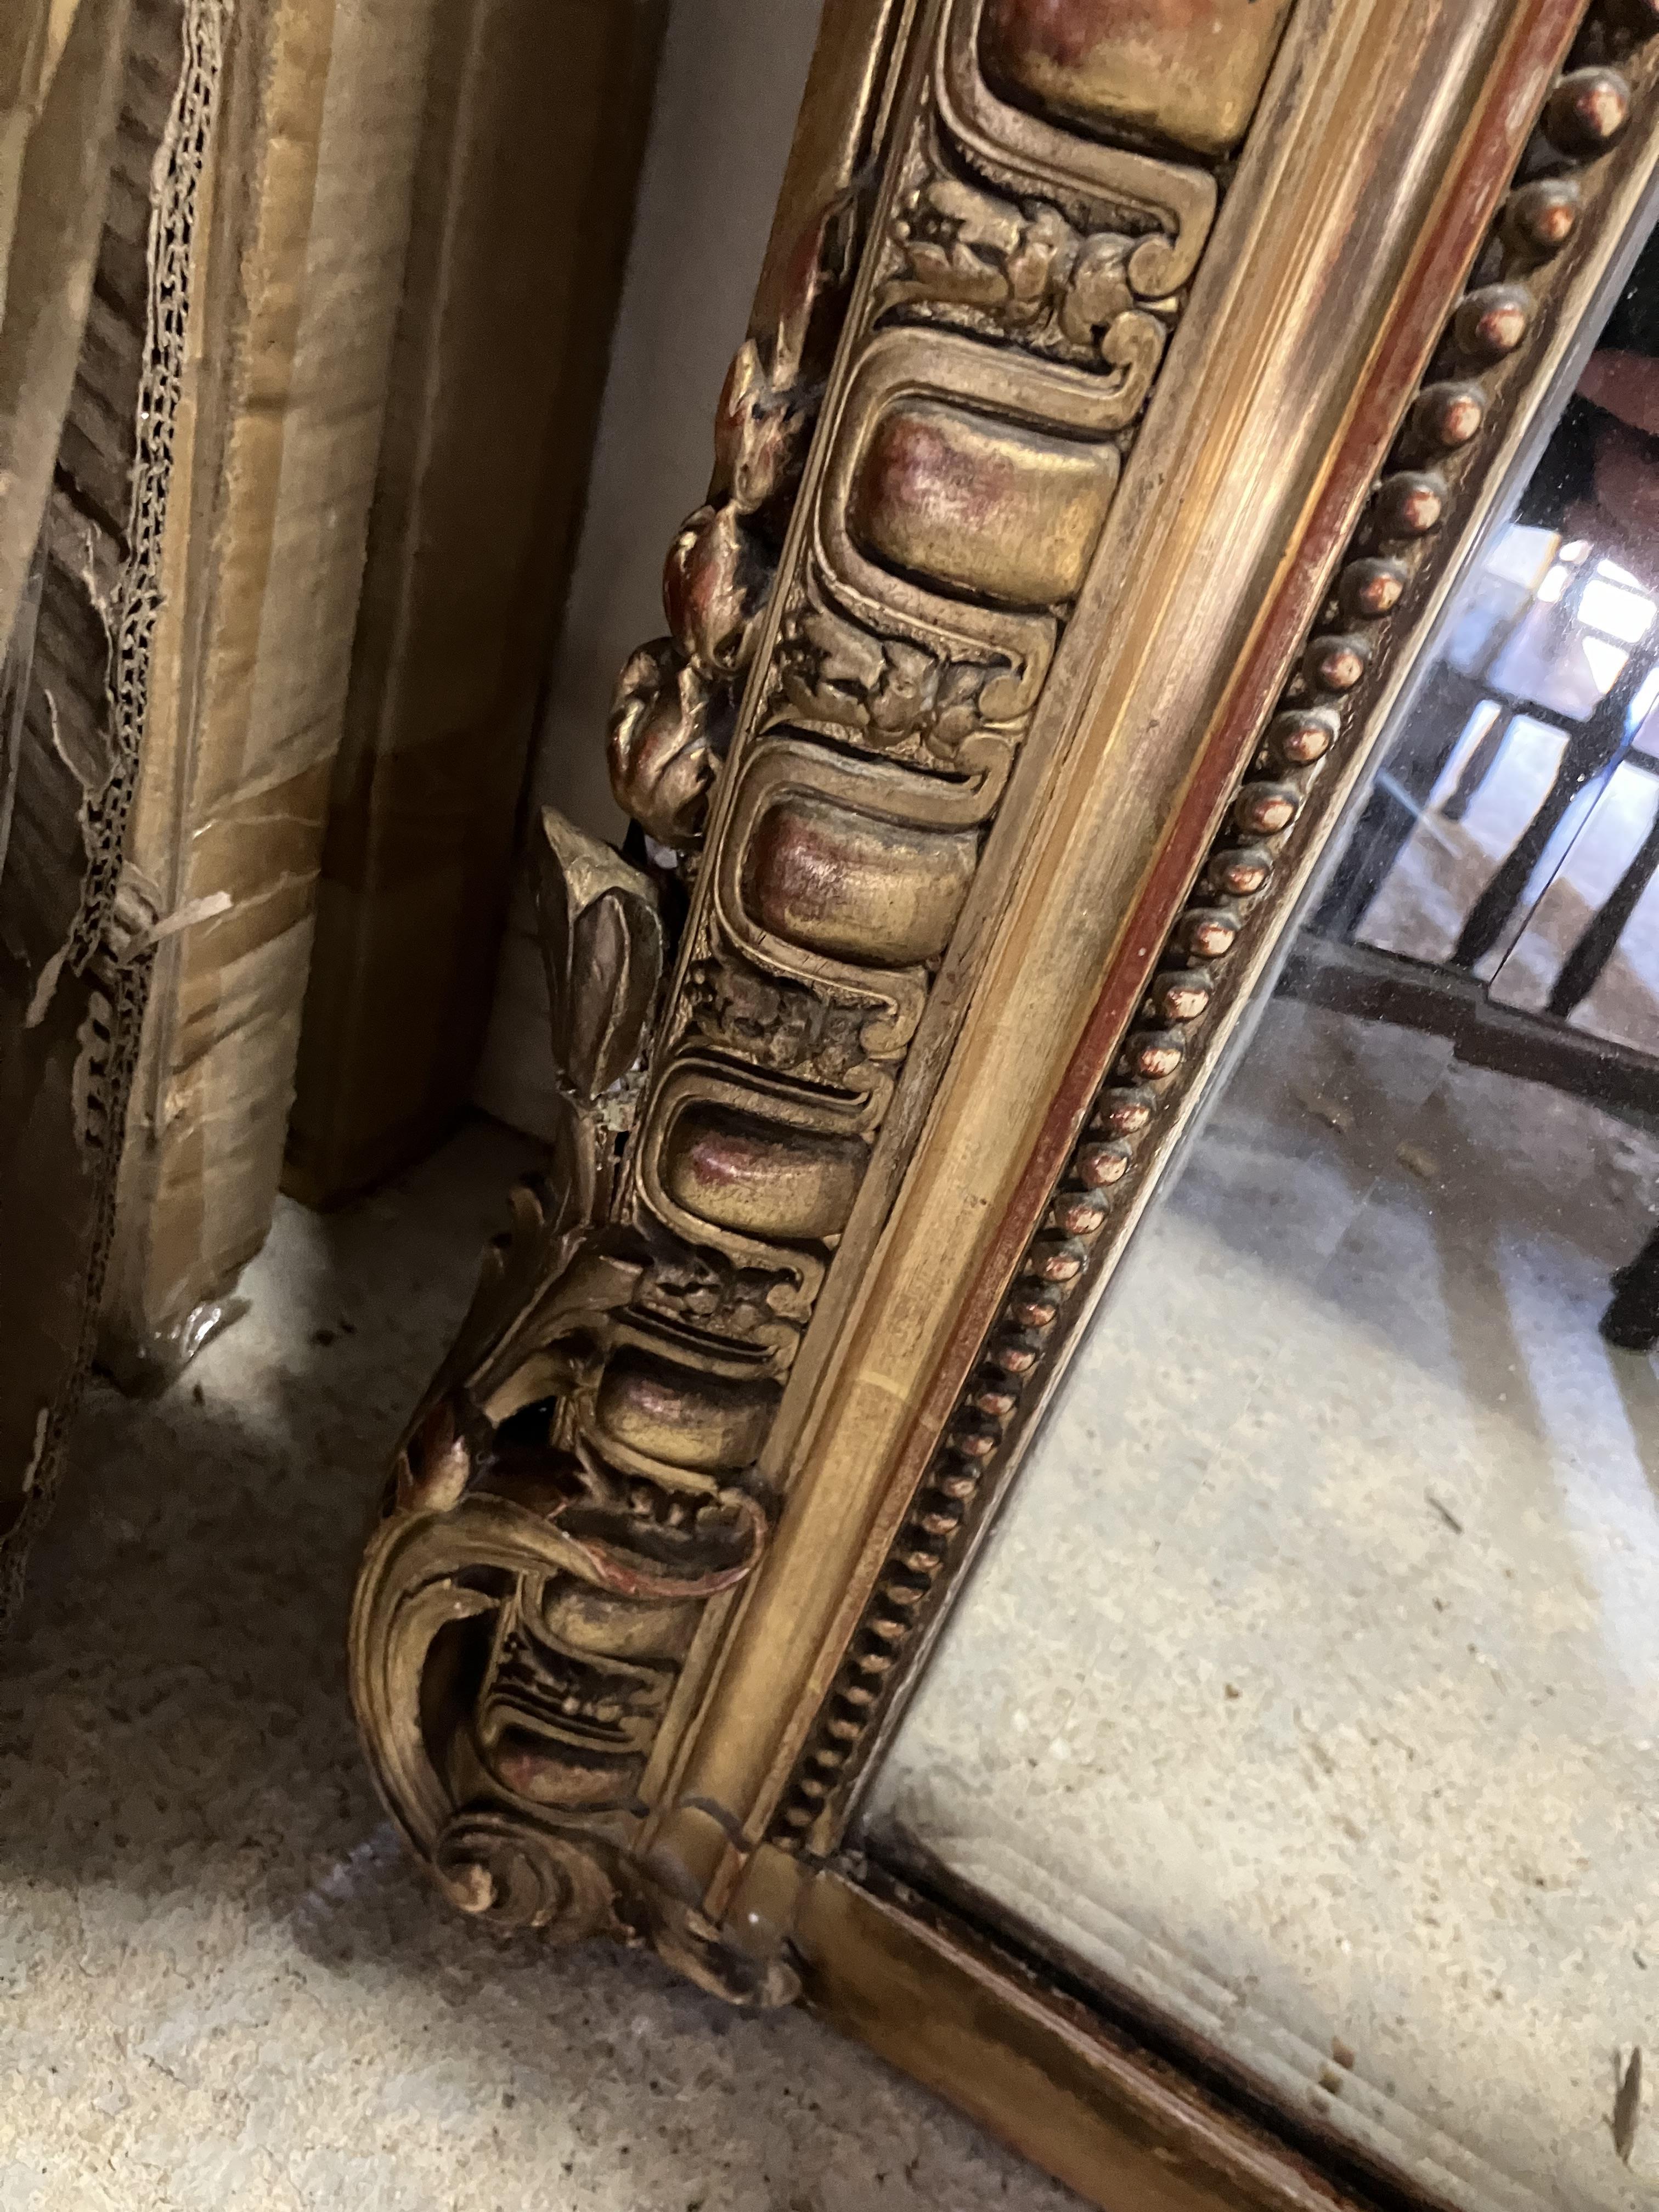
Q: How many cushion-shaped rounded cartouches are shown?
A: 7